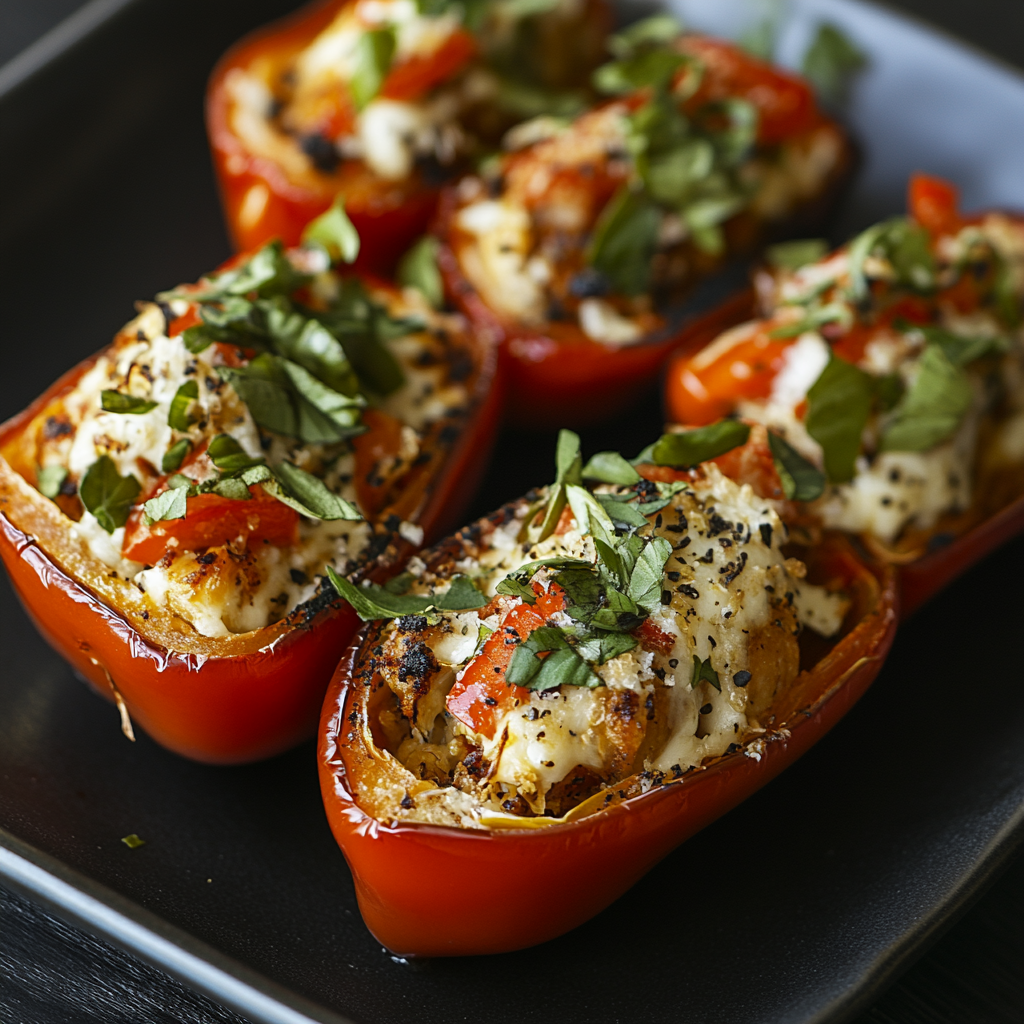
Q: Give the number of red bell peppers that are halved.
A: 5